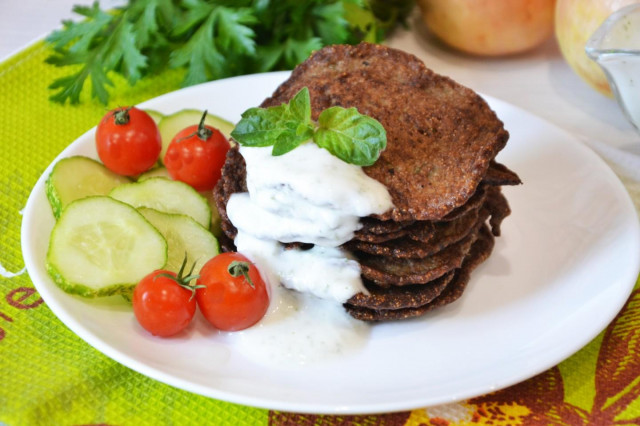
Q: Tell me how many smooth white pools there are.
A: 1